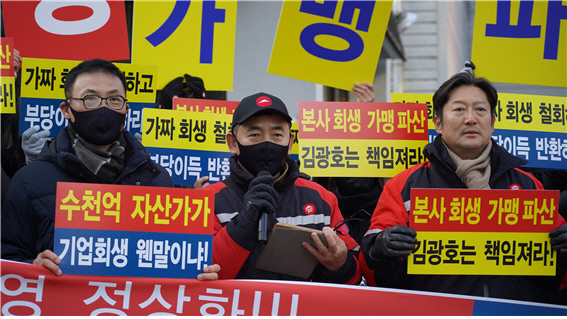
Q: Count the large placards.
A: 4